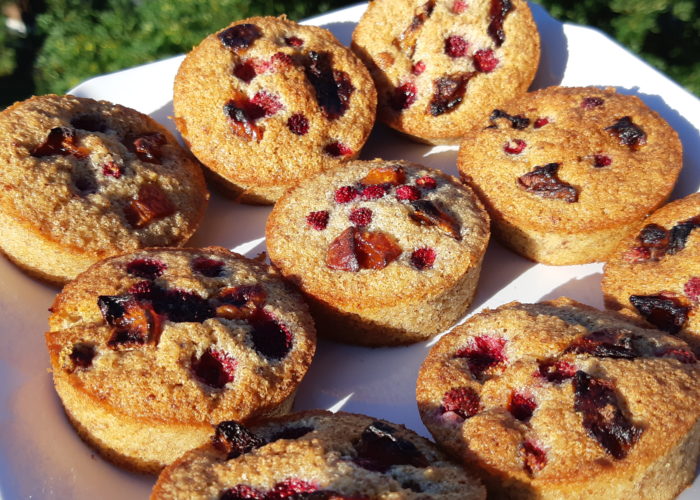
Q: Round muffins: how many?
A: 9